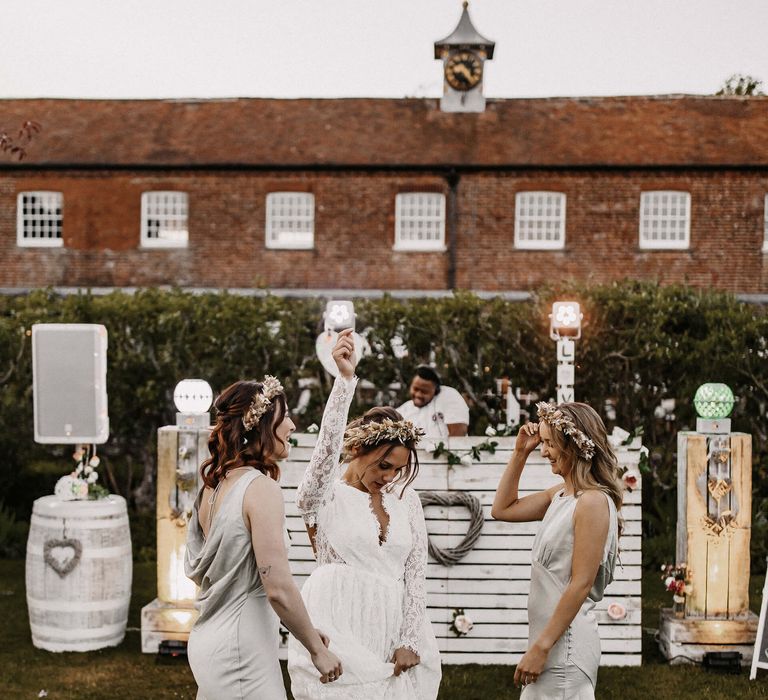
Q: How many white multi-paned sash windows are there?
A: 6